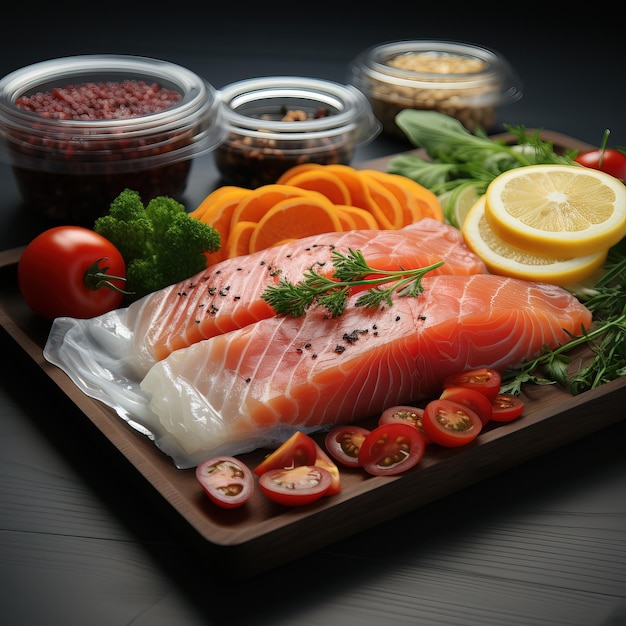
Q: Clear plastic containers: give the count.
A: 3